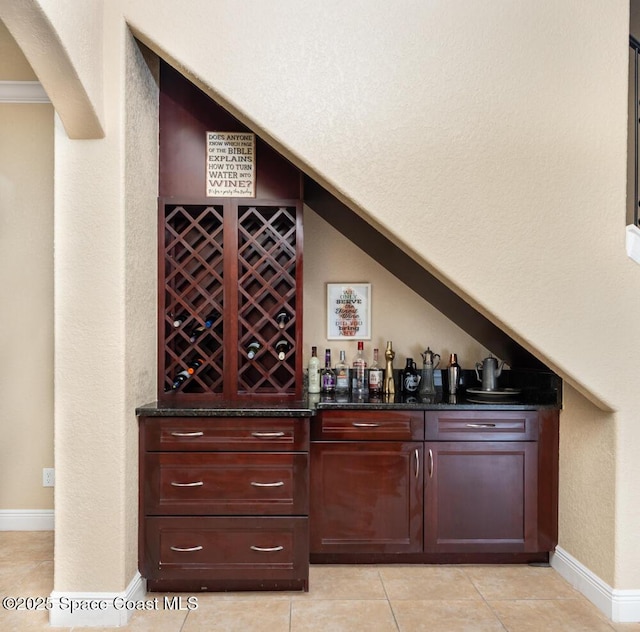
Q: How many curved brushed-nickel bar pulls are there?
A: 10